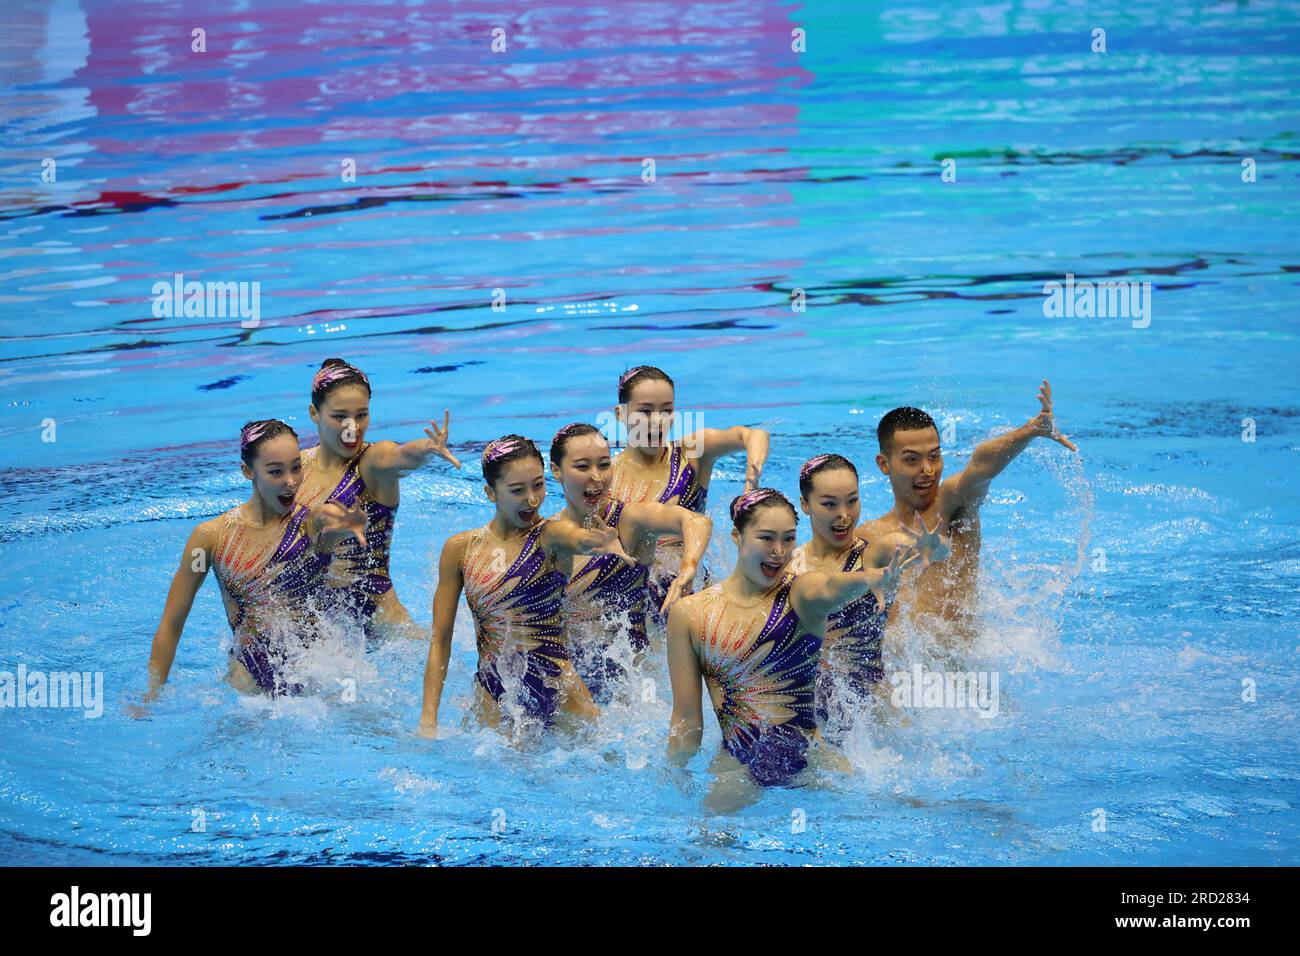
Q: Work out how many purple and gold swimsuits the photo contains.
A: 7